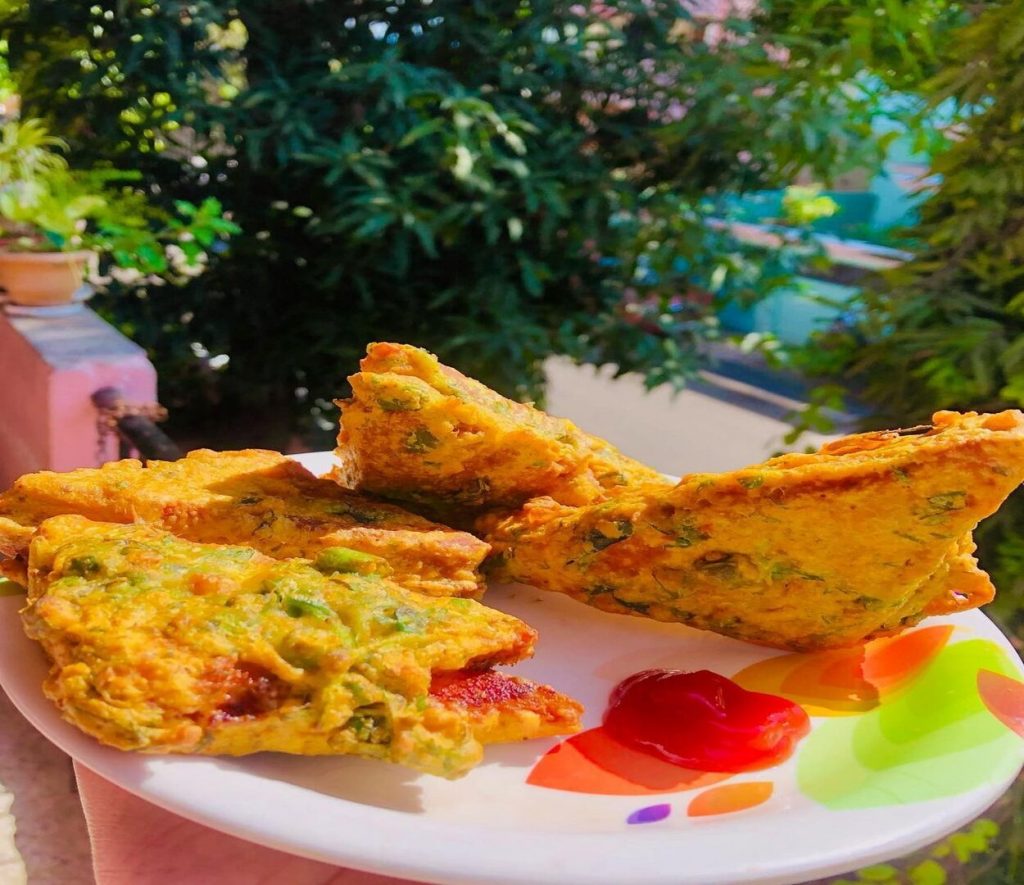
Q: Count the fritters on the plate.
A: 4